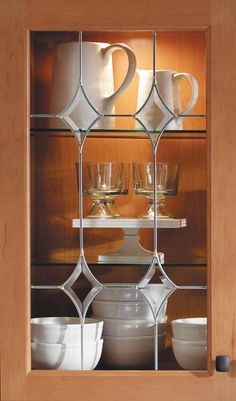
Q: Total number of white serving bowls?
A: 8